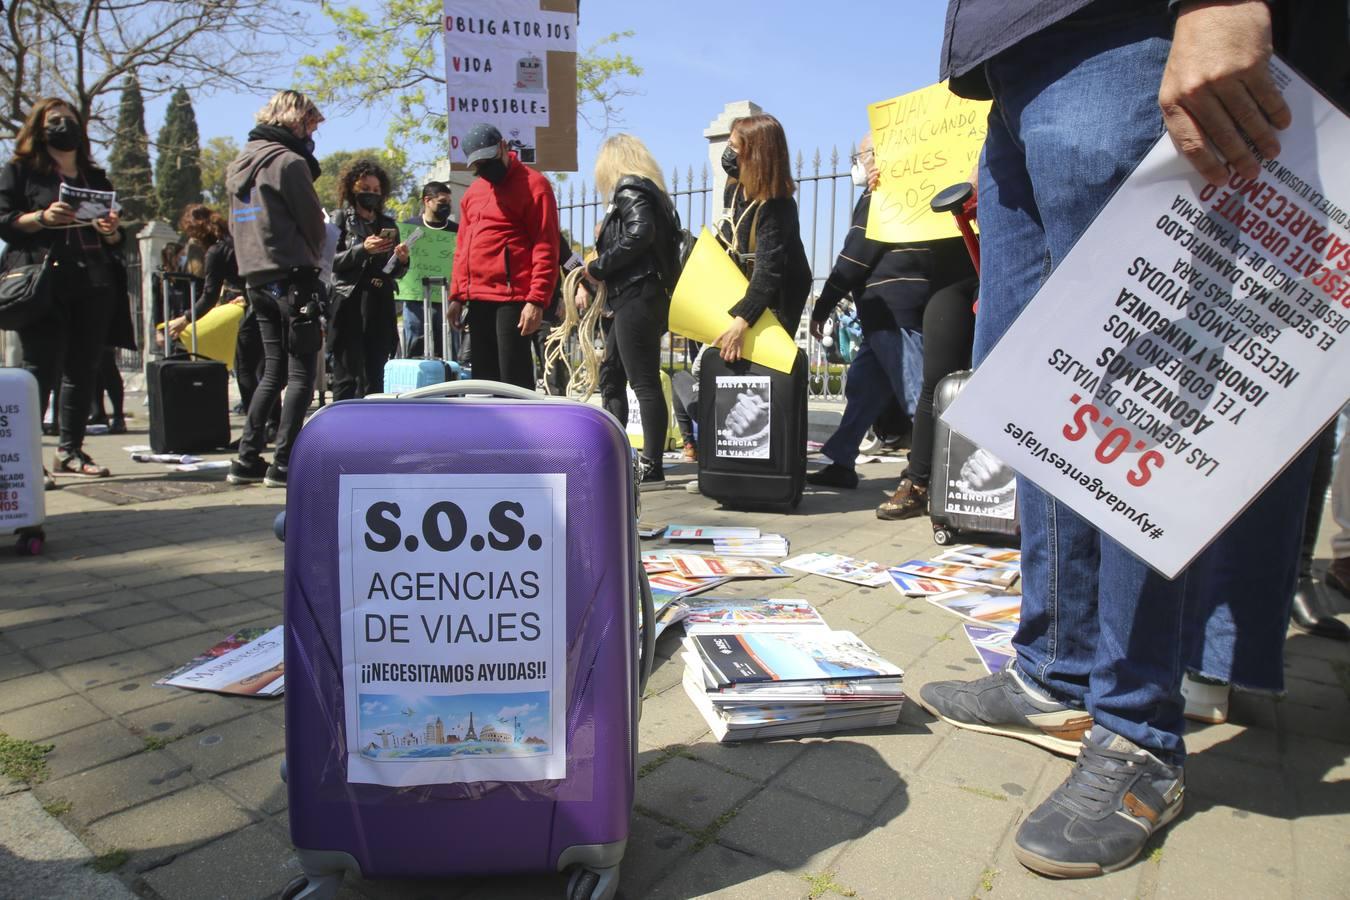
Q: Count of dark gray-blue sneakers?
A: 2